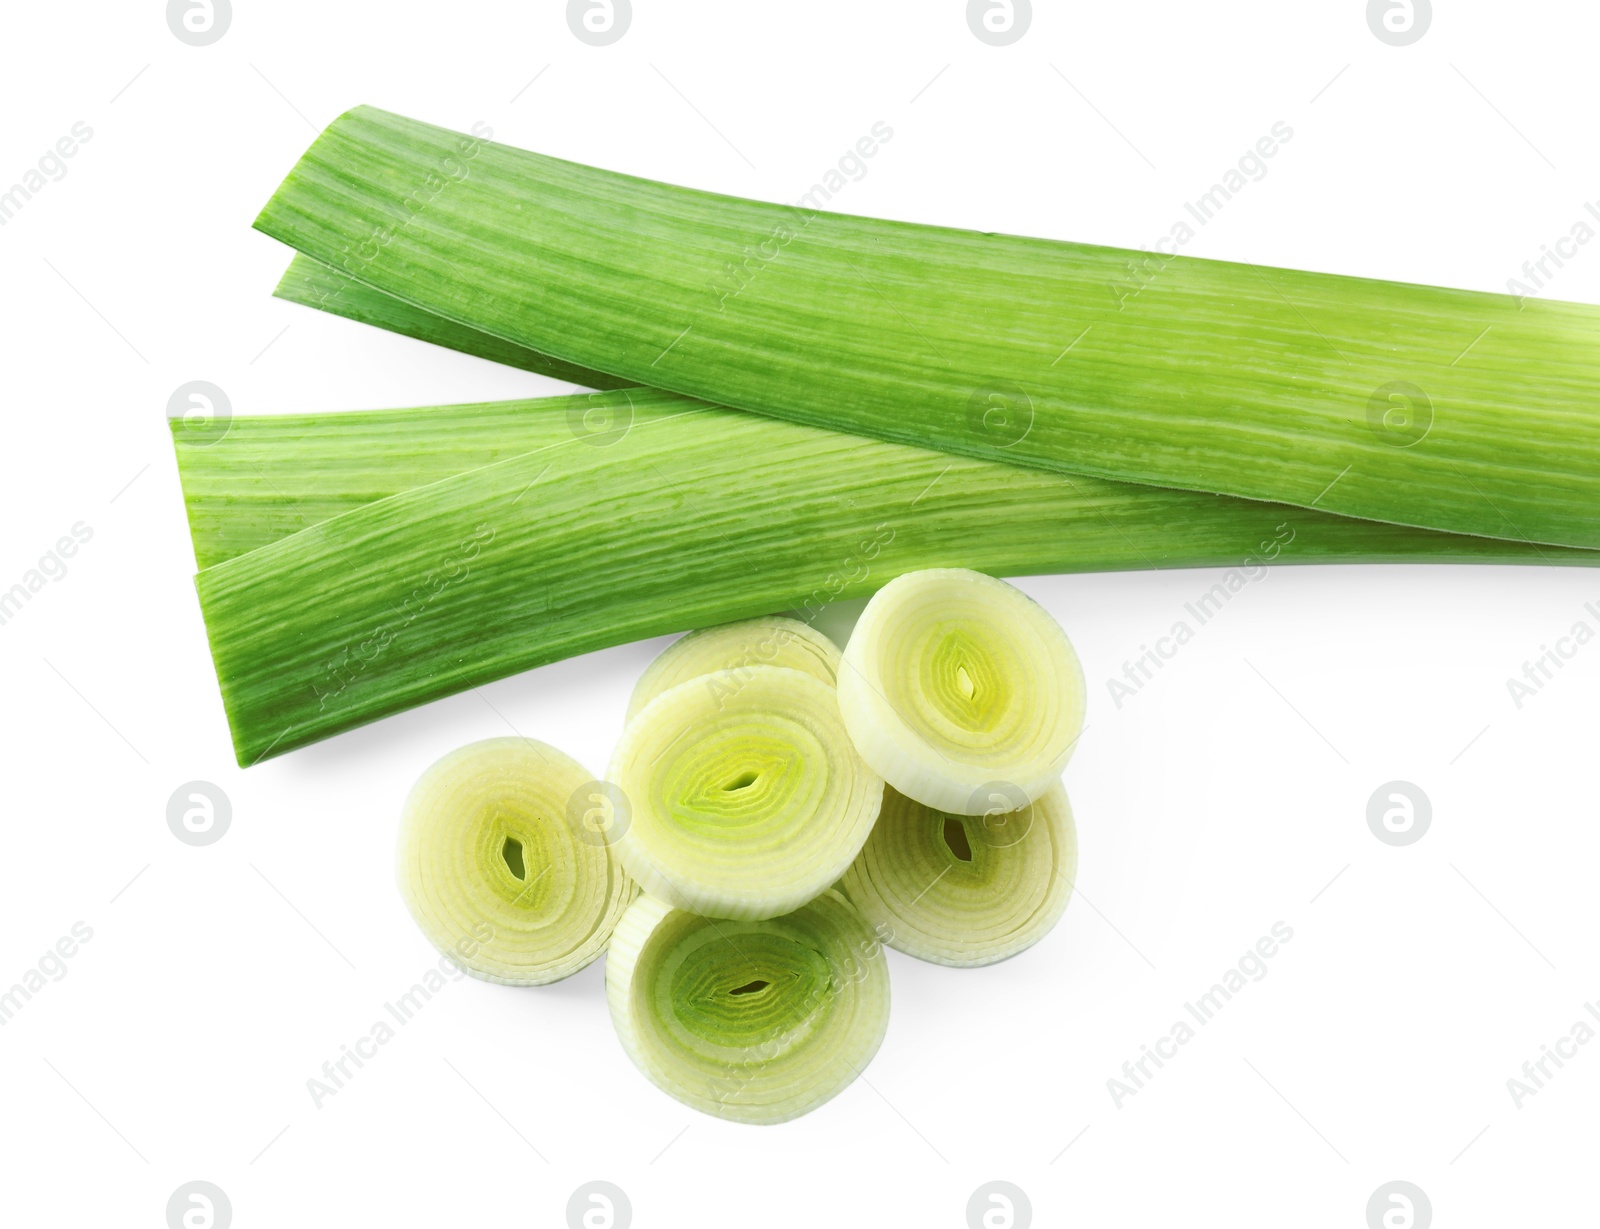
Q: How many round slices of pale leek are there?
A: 6